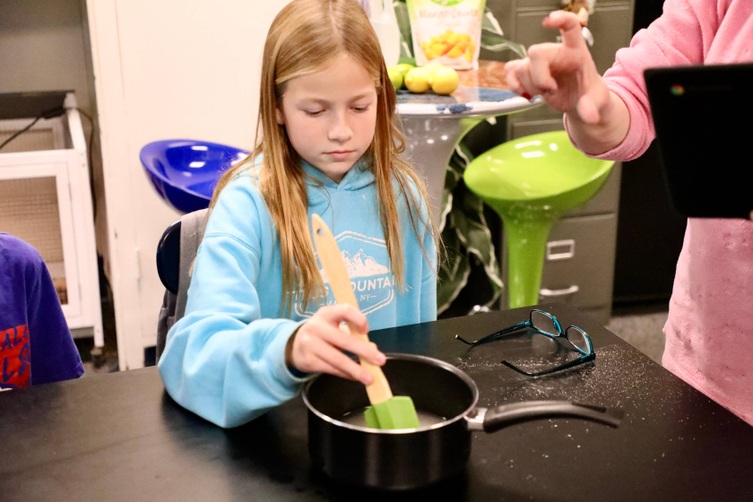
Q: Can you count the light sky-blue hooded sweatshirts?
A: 1